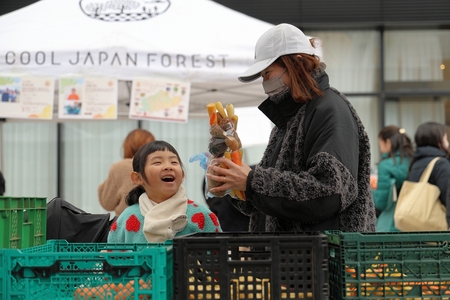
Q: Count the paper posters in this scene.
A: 3